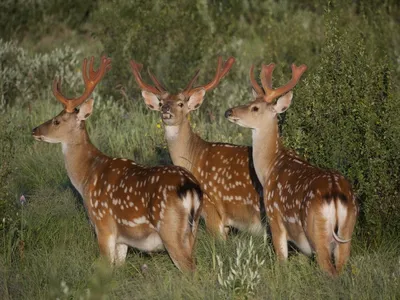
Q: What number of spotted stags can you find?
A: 3